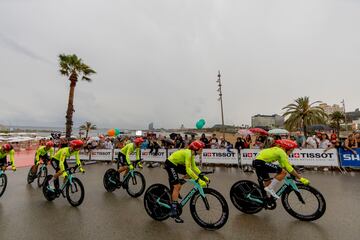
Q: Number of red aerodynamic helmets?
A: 6